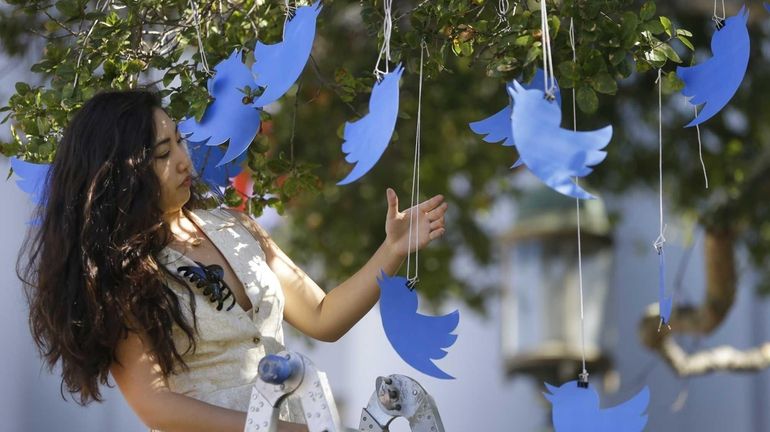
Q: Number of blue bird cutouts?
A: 11